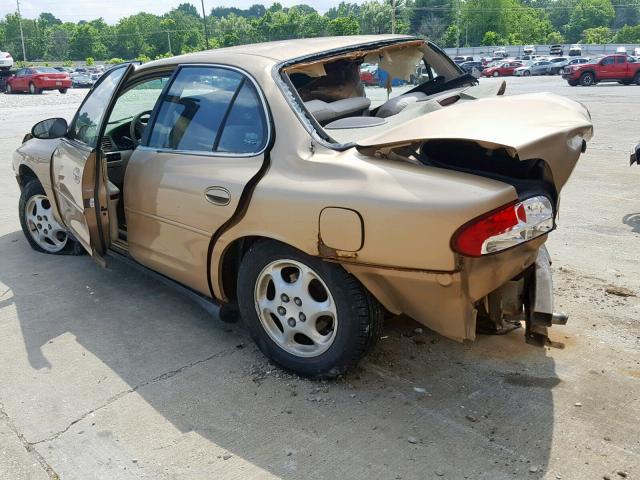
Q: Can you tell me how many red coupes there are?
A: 1